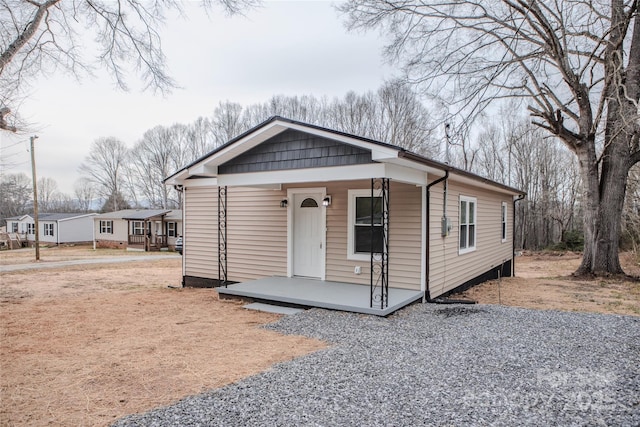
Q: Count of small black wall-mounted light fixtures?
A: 2